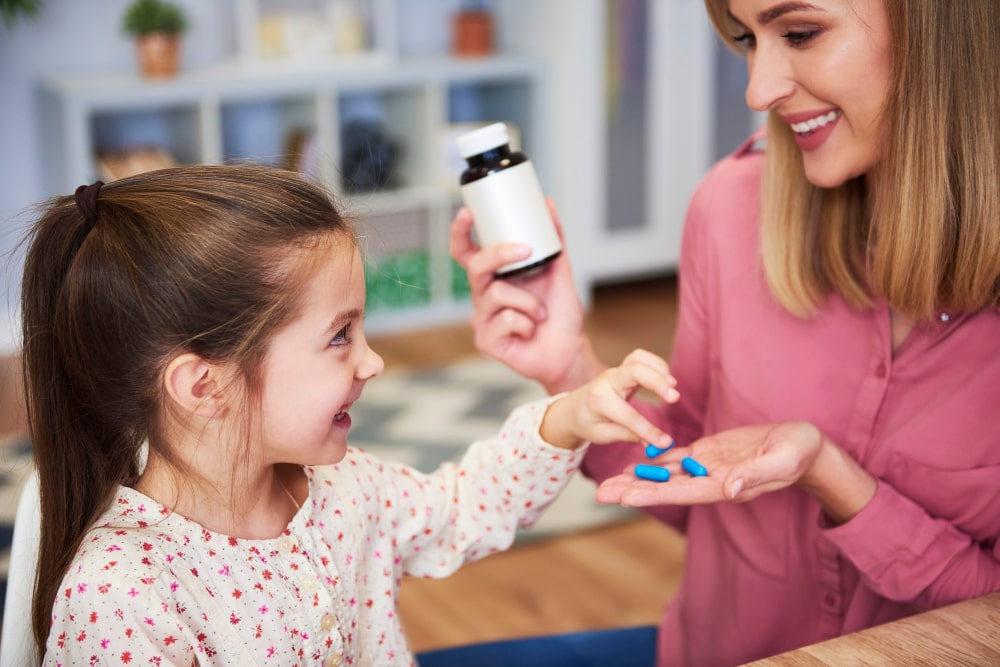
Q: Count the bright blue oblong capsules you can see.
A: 3